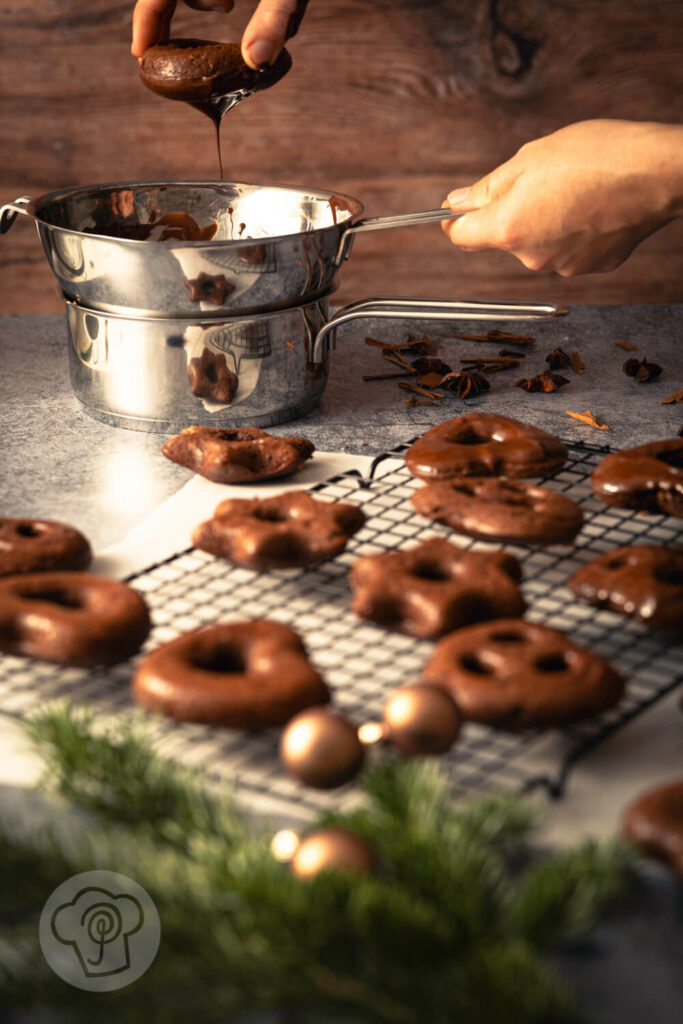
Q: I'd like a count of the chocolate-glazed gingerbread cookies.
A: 13